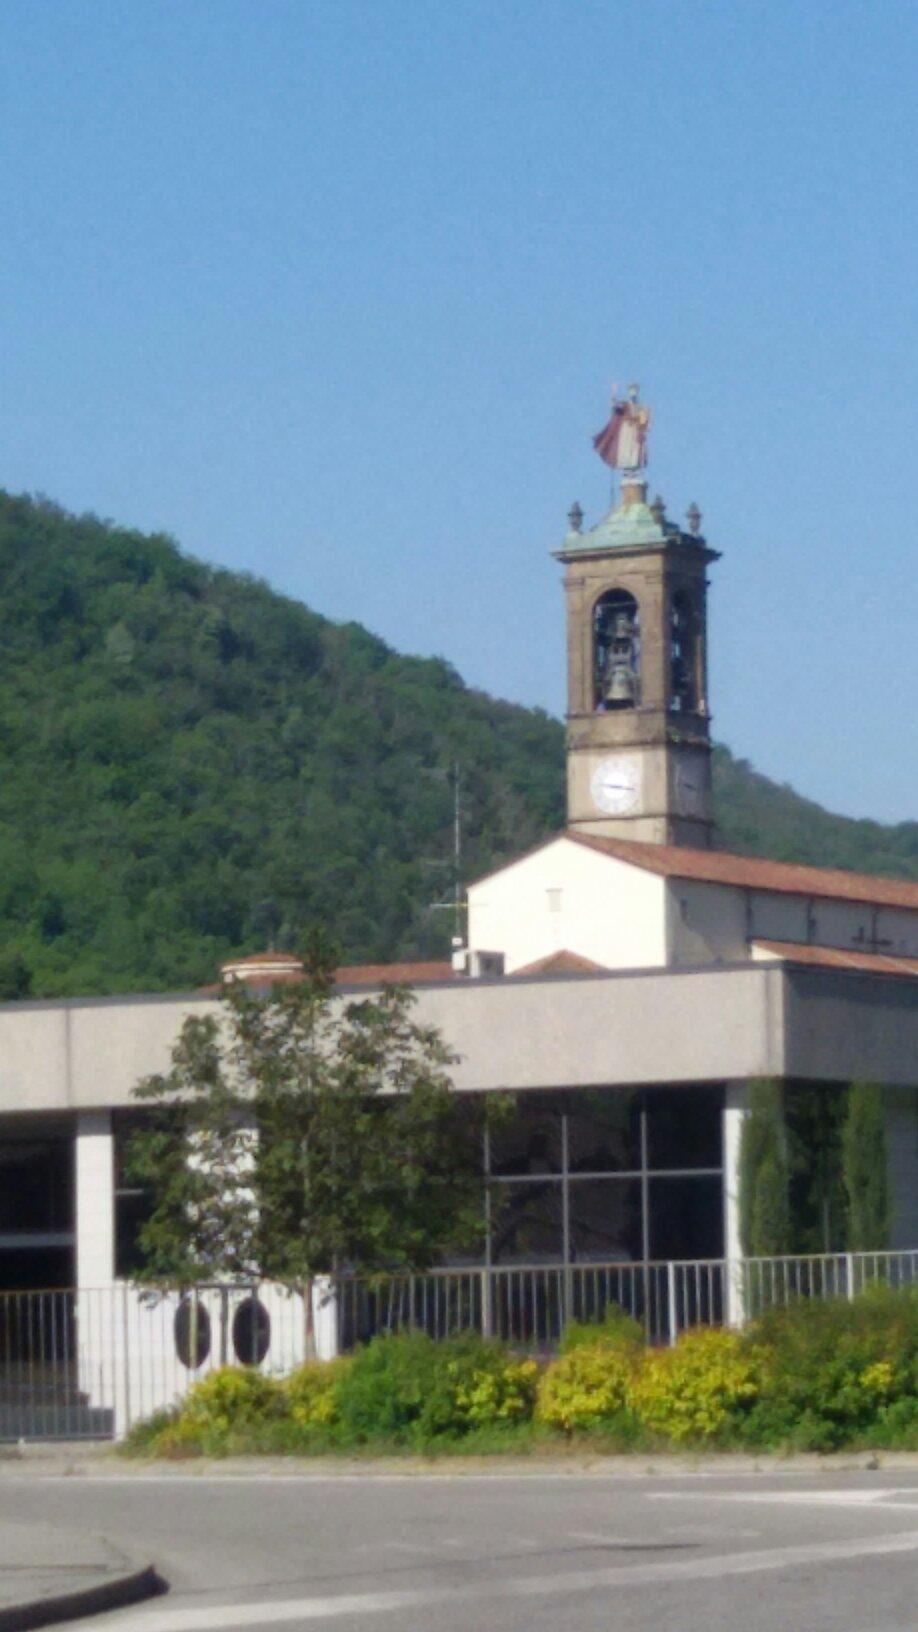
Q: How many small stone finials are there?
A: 3